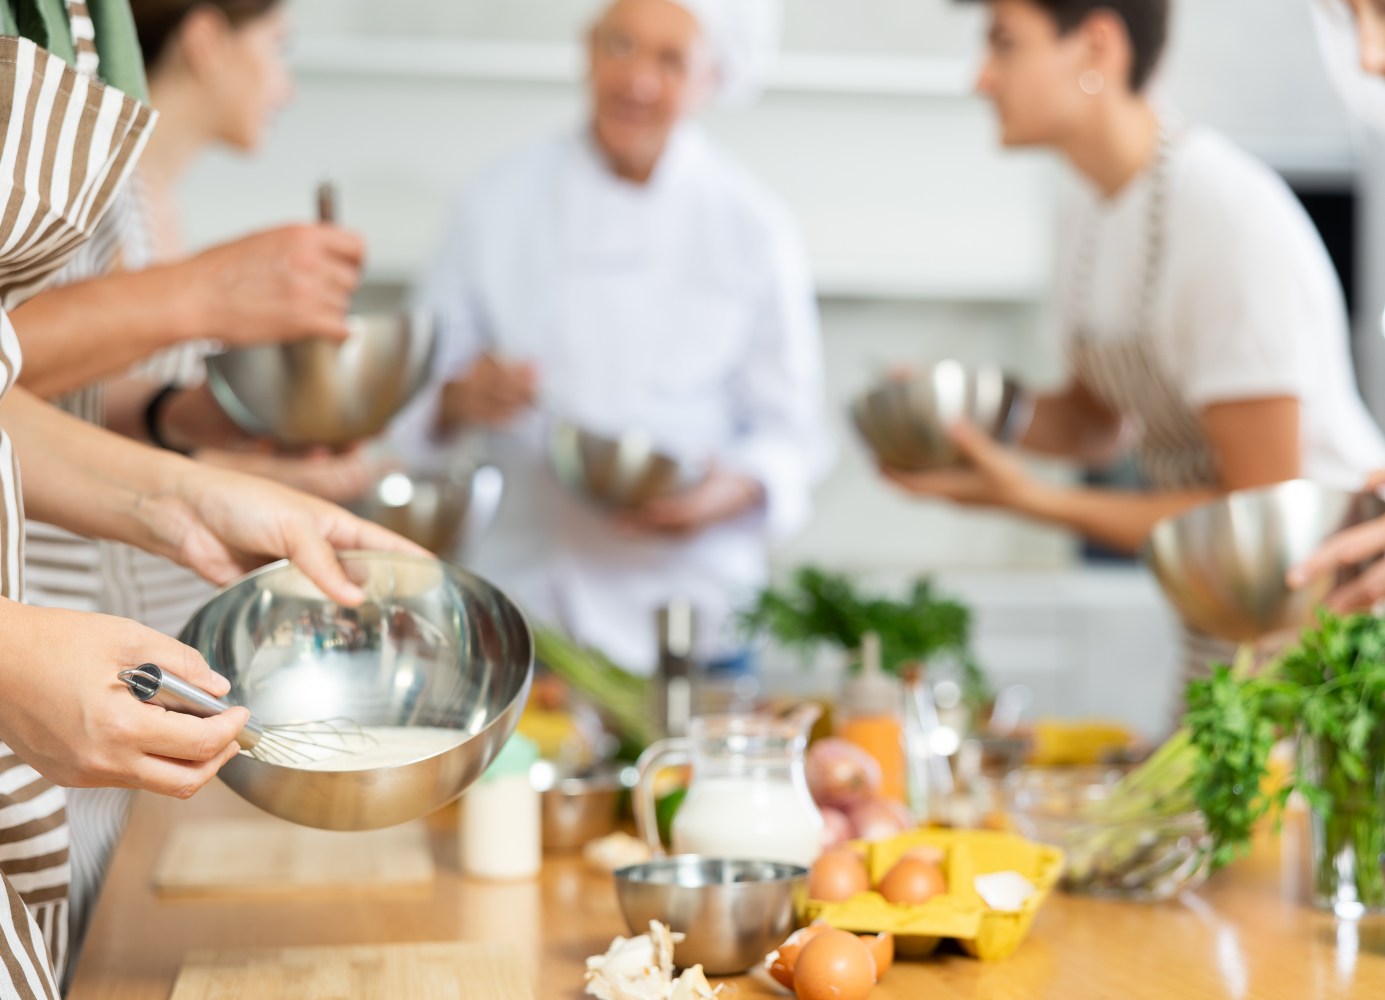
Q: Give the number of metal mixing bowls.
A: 7